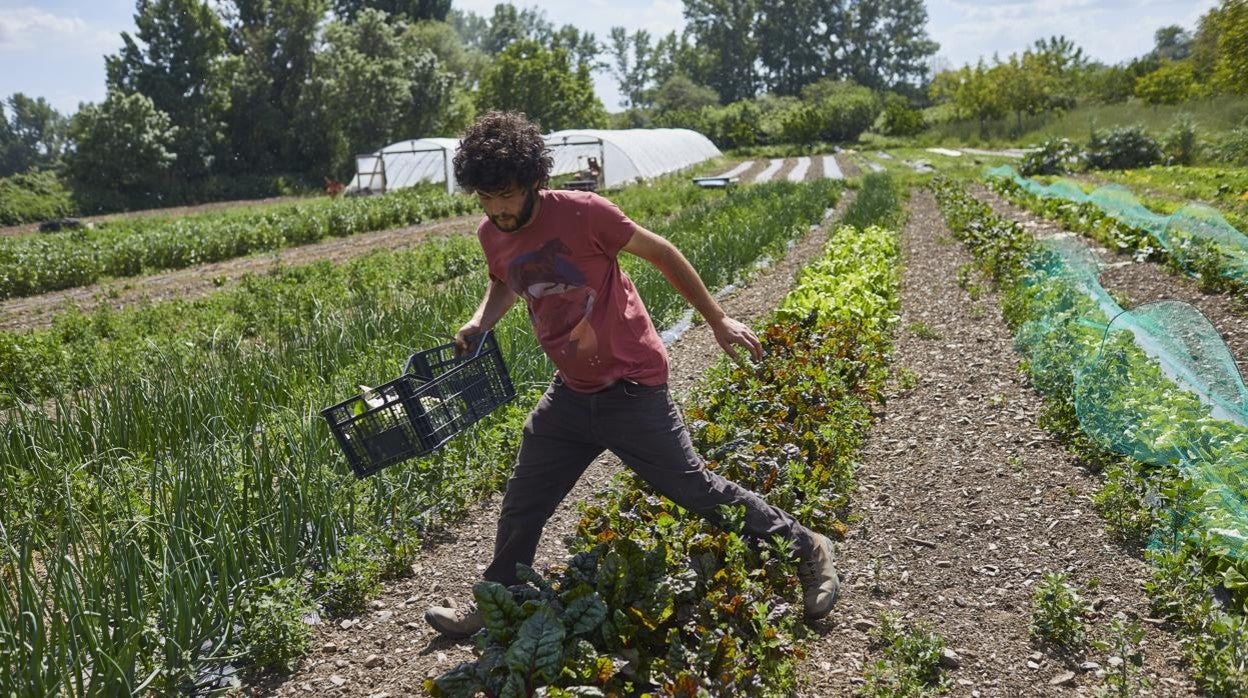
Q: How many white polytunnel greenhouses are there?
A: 2